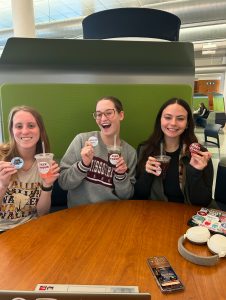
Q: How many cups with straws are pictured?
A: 3